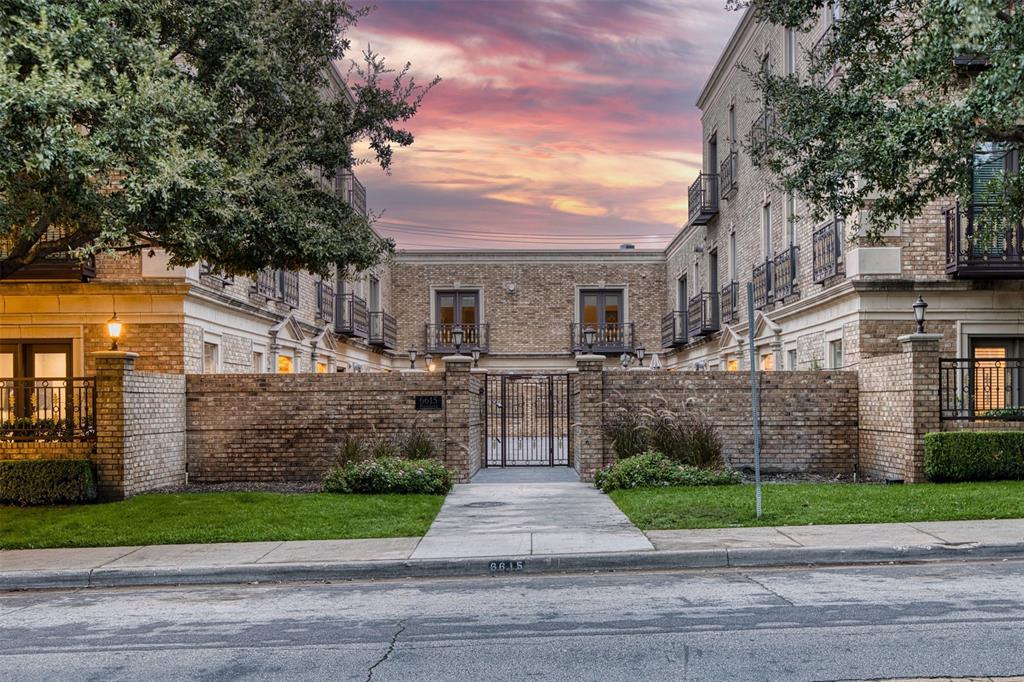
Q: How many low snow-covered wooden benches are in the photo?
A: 0